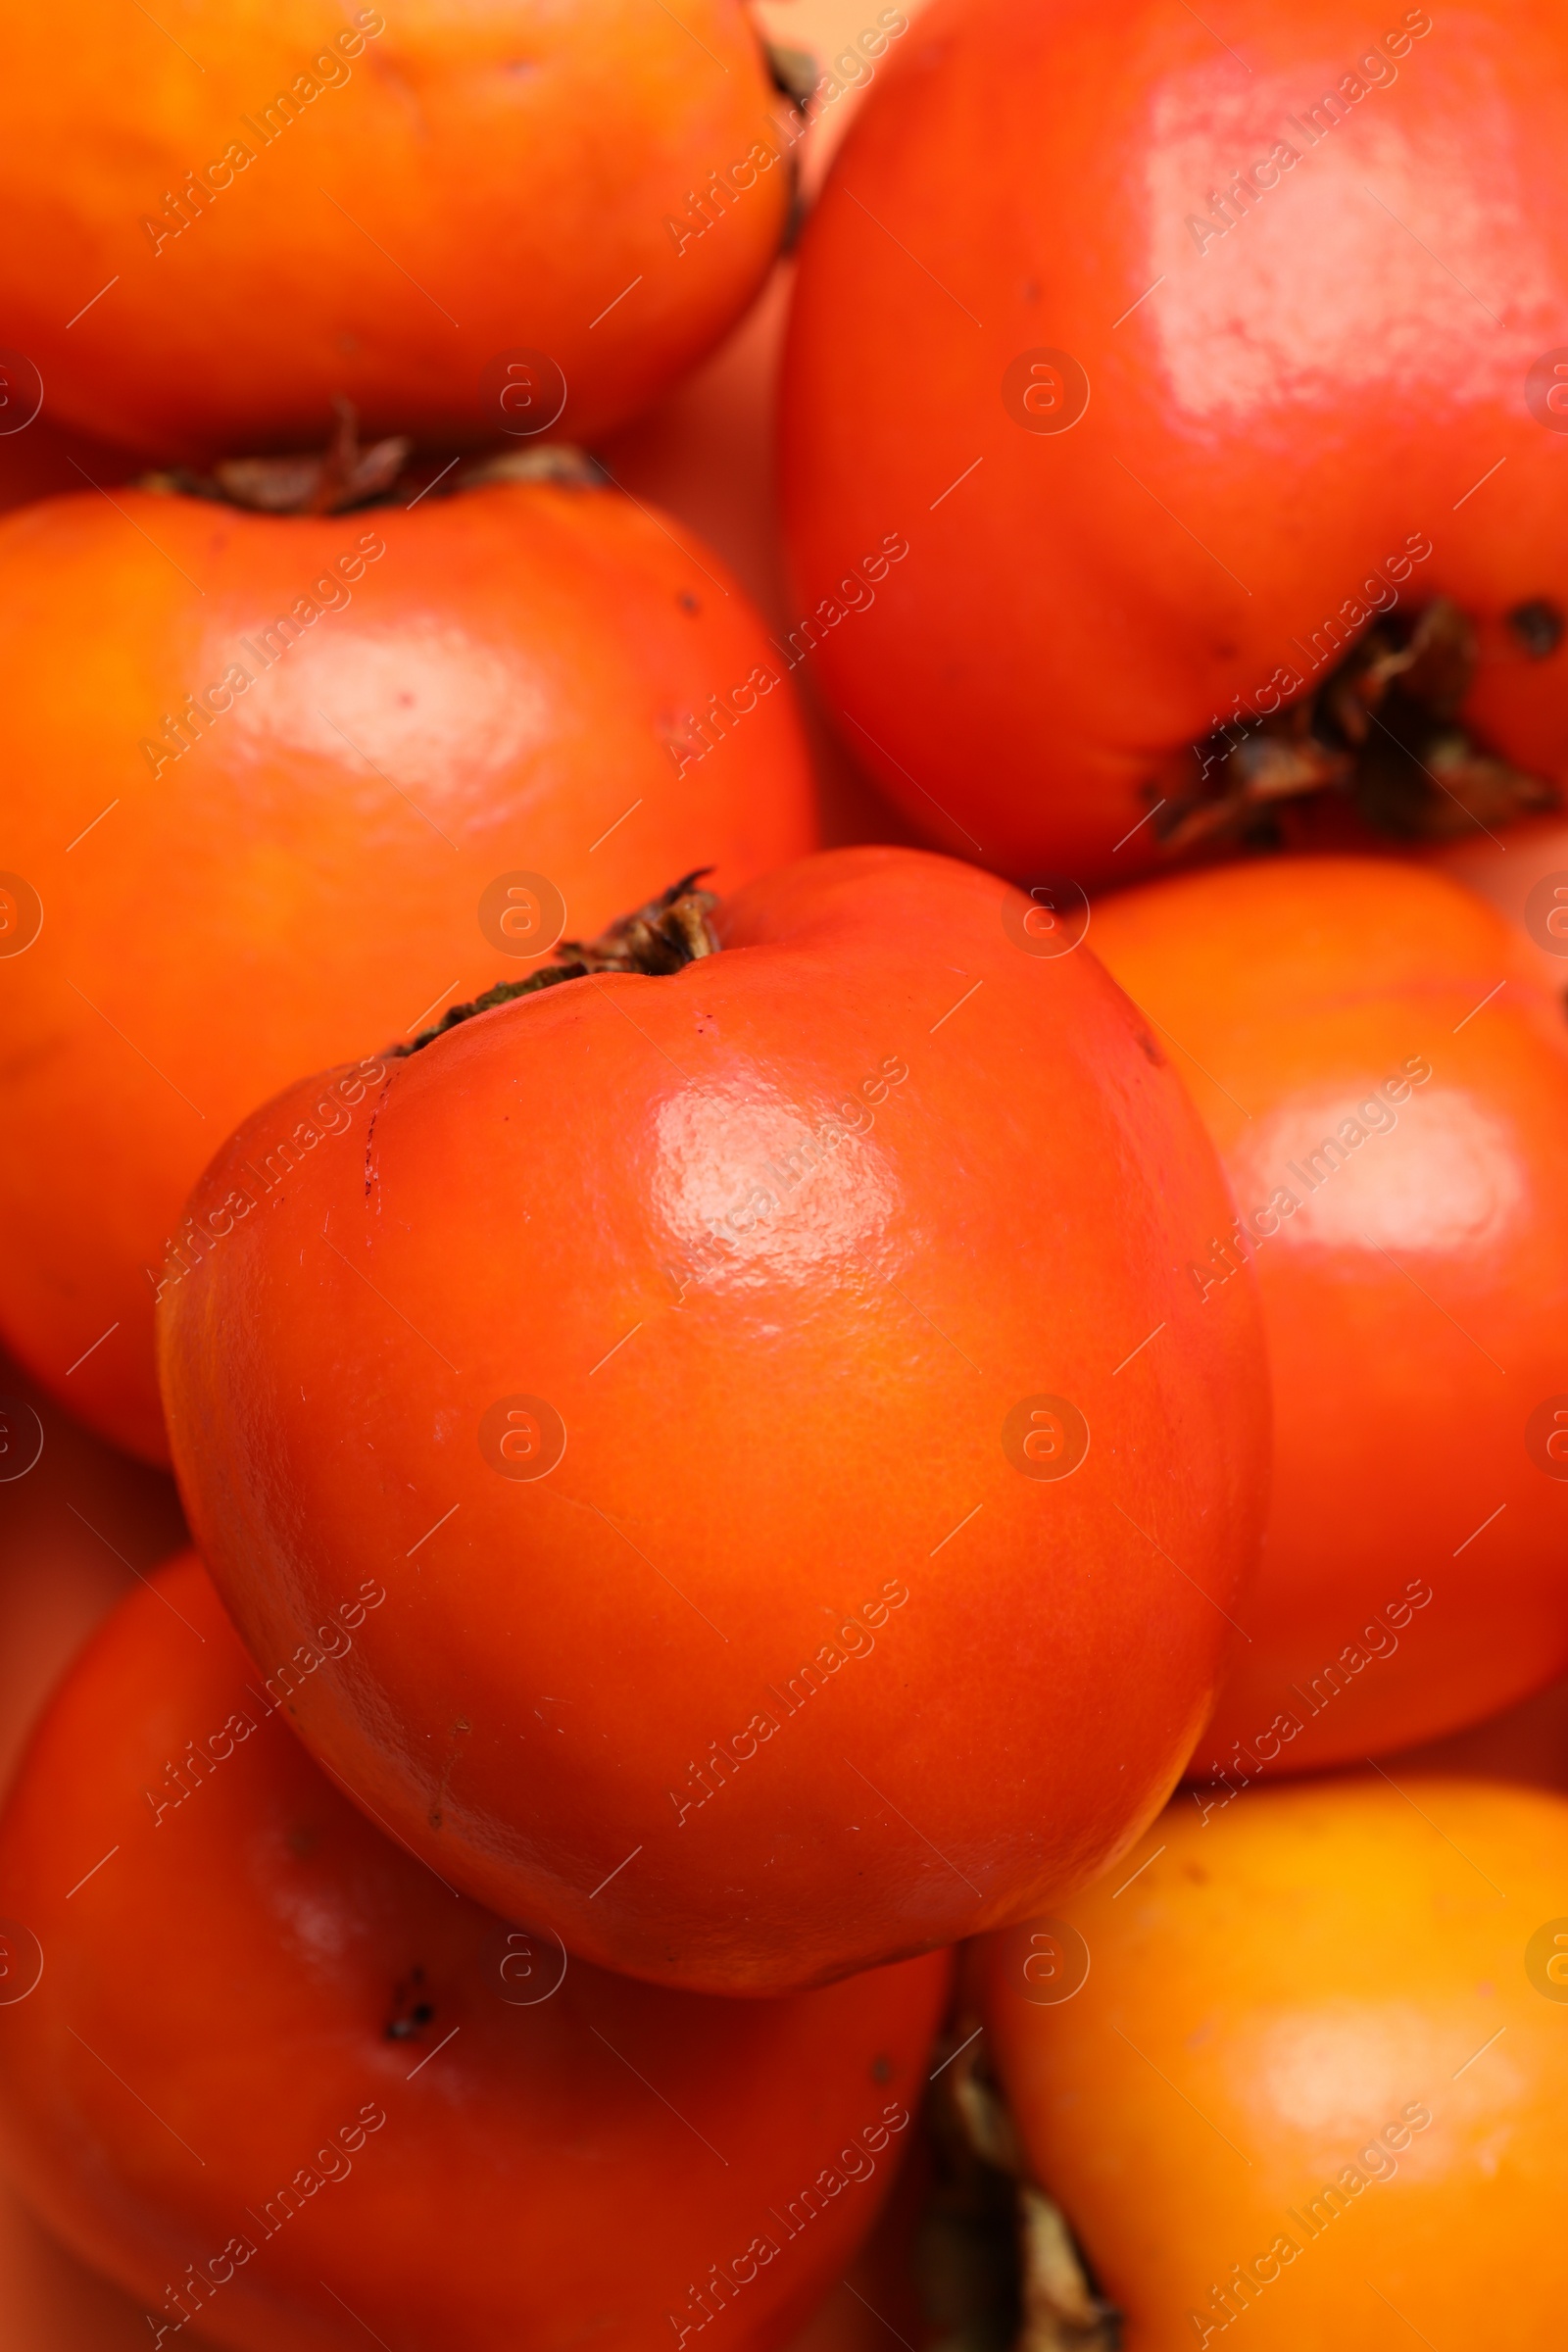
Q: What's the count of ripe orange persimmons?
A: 7